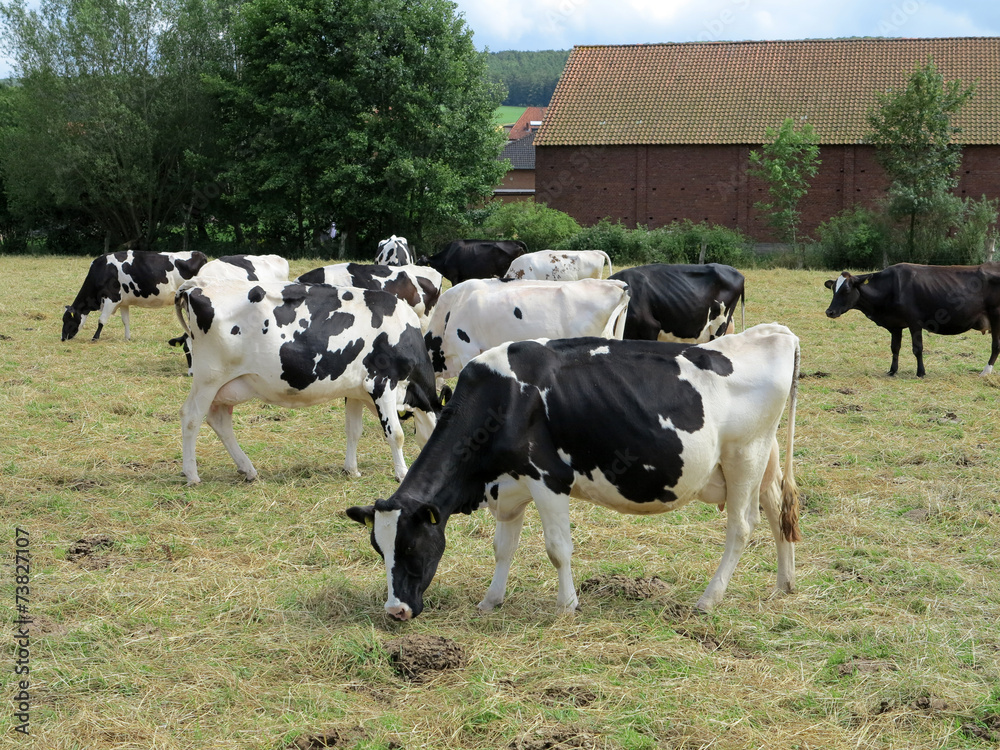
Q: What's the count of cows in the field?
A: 11